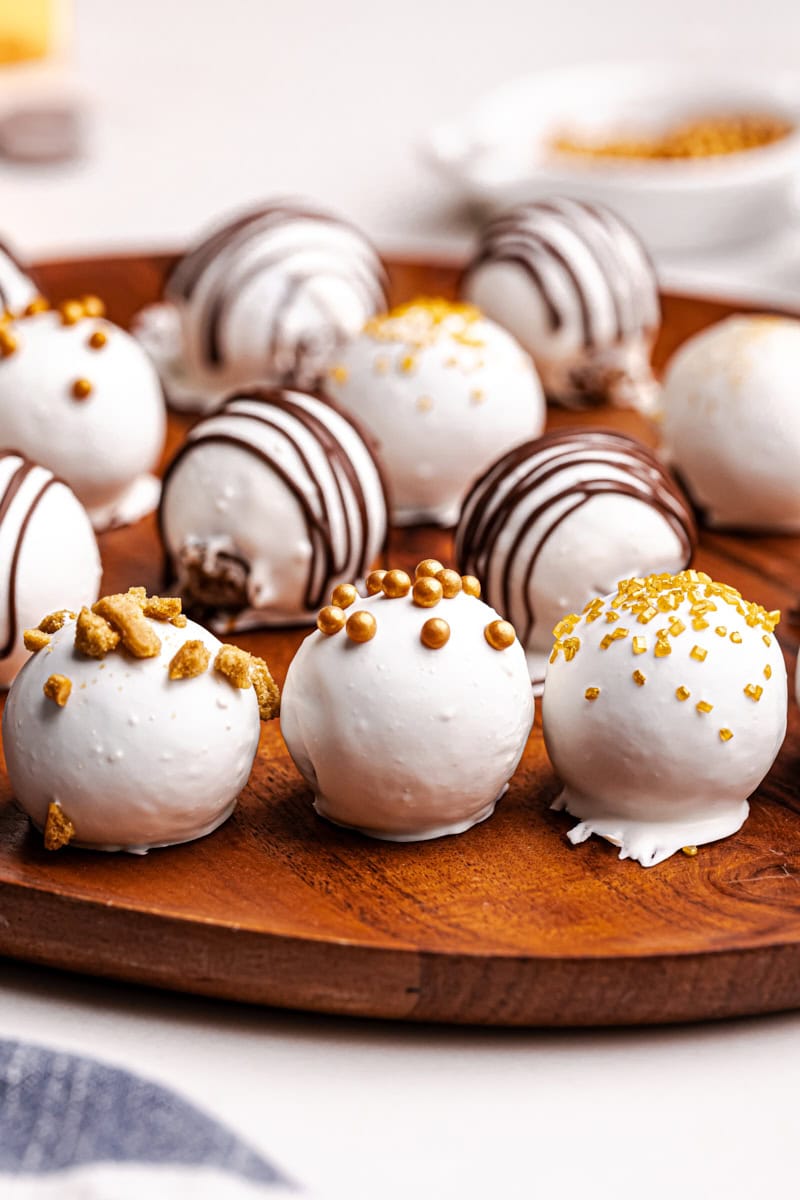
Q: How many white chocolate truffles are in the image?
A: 12